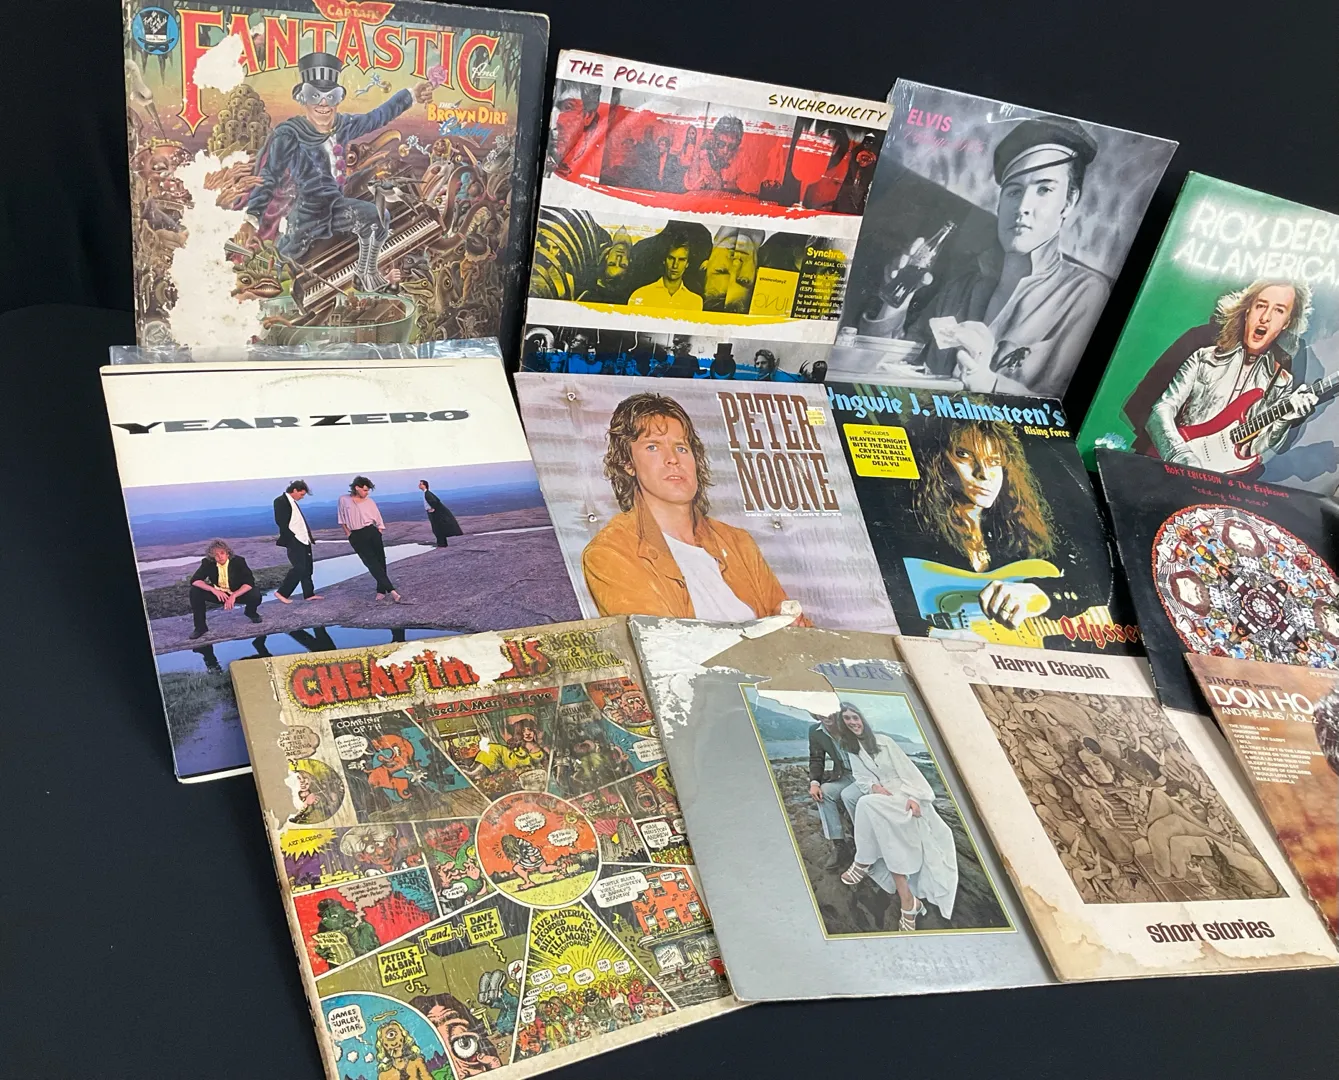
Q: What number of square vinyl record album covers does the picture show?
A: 12